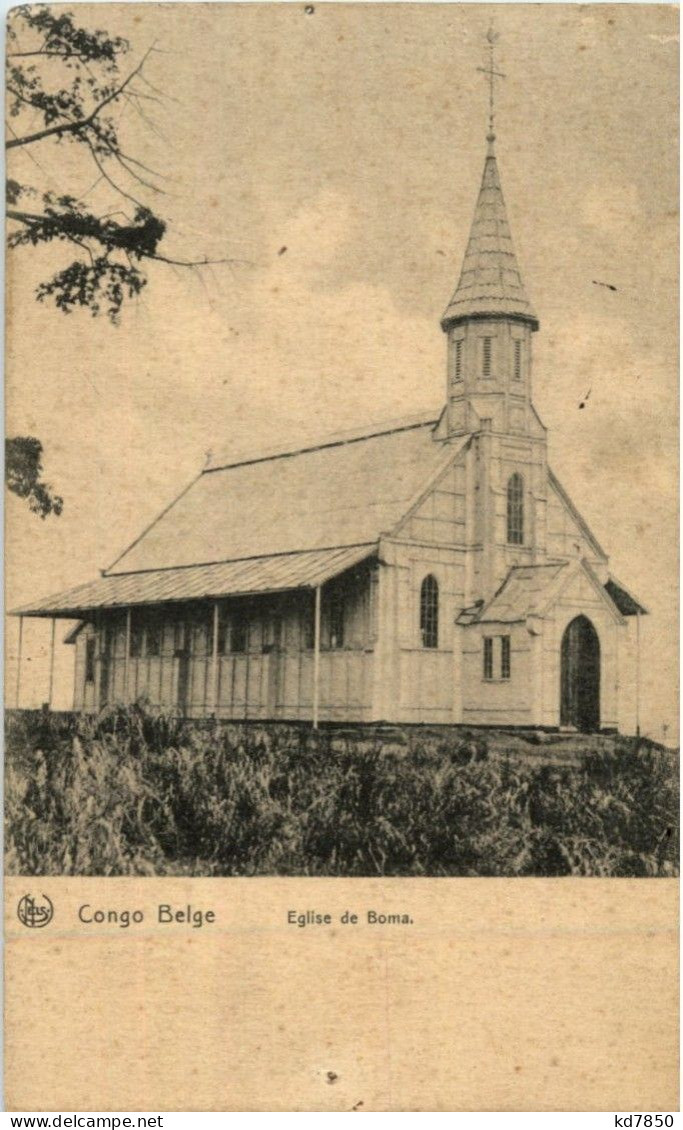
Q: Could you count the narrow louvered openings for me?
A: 3